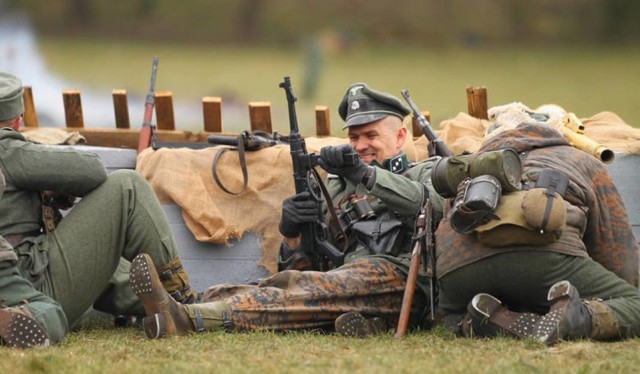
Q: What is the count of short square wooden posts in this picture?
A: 9